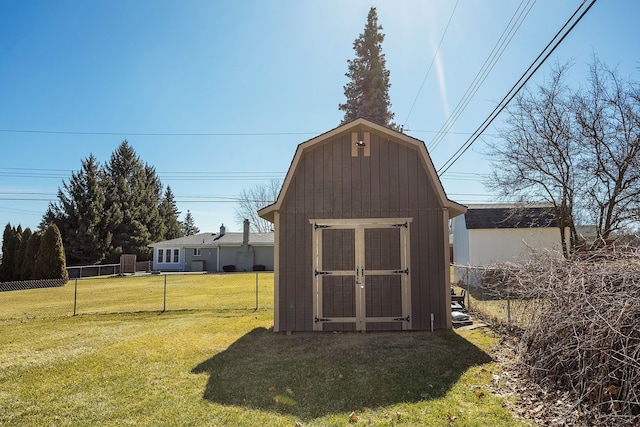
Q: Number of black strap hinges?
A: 6